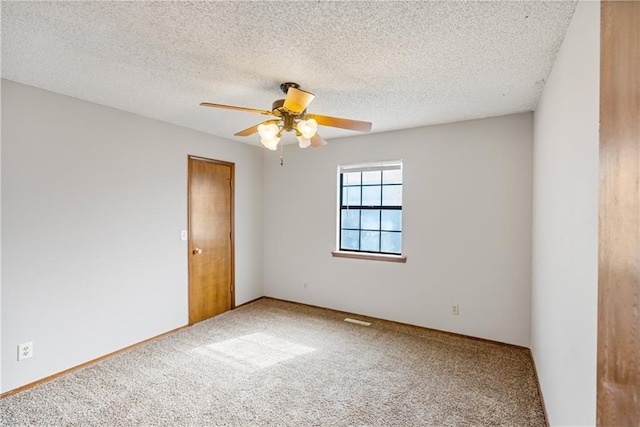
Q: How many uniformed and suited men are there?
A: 0